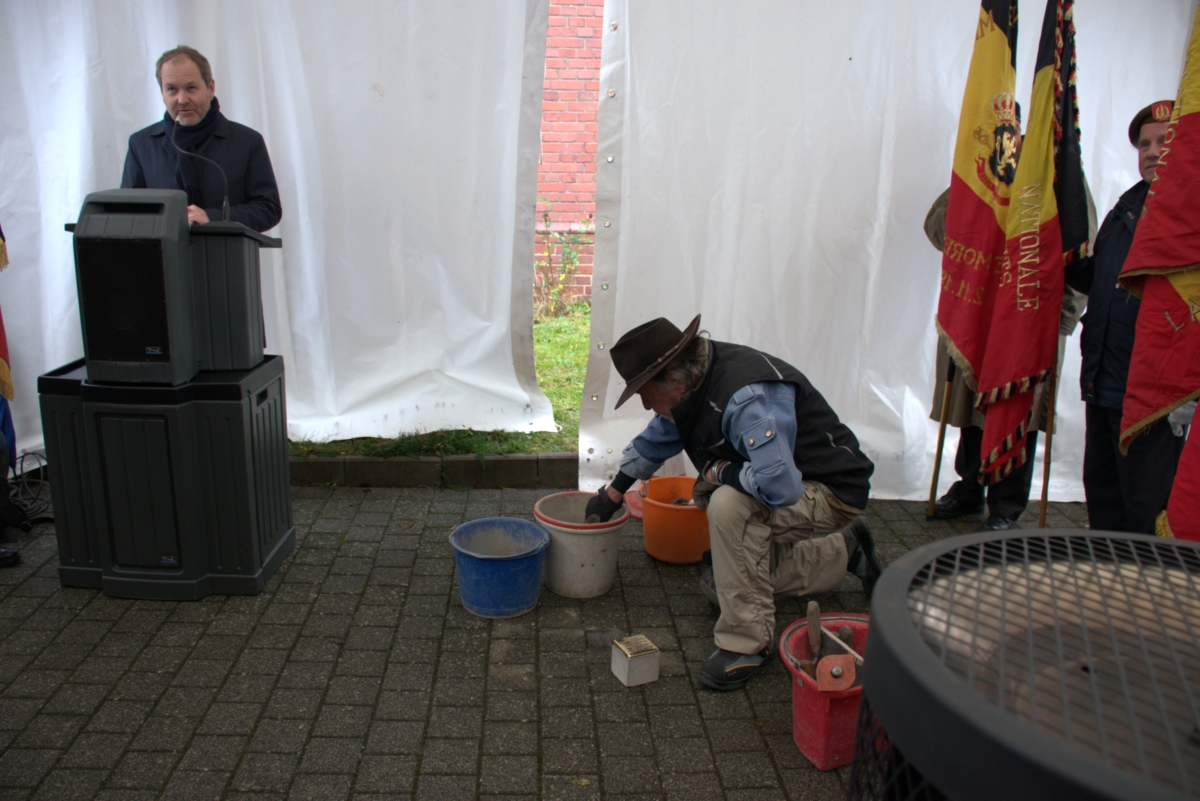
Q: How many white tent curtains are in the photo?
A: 2